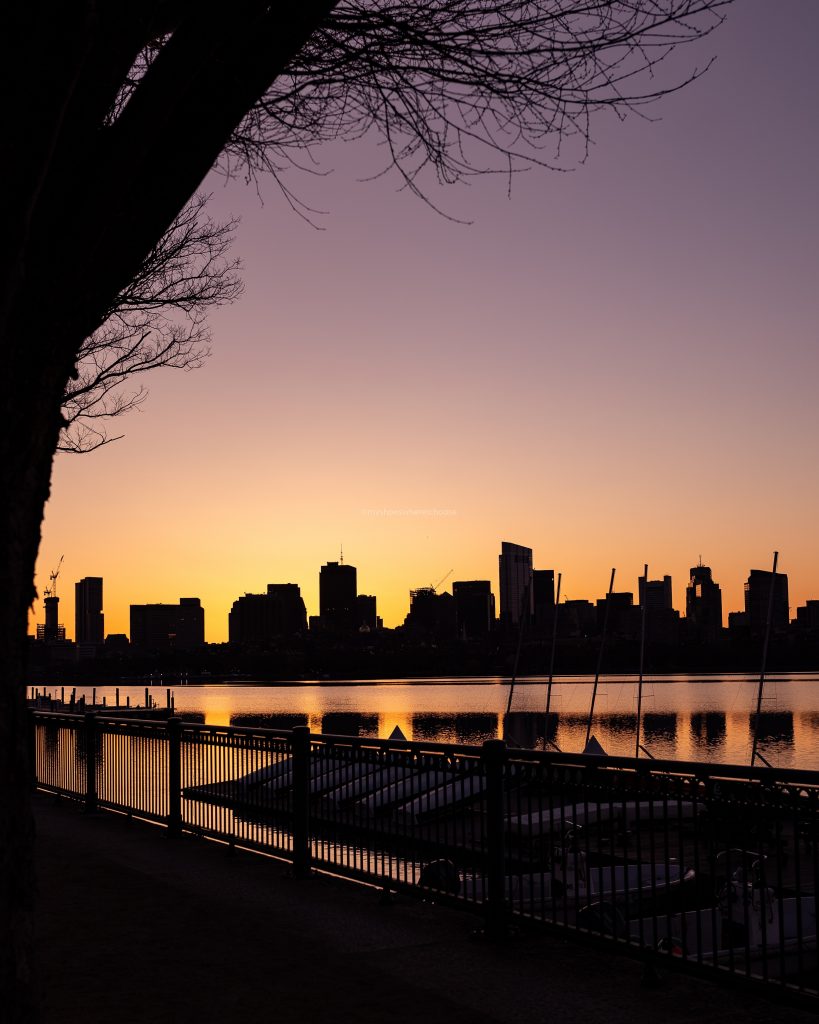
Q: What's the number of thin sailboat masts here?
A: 5